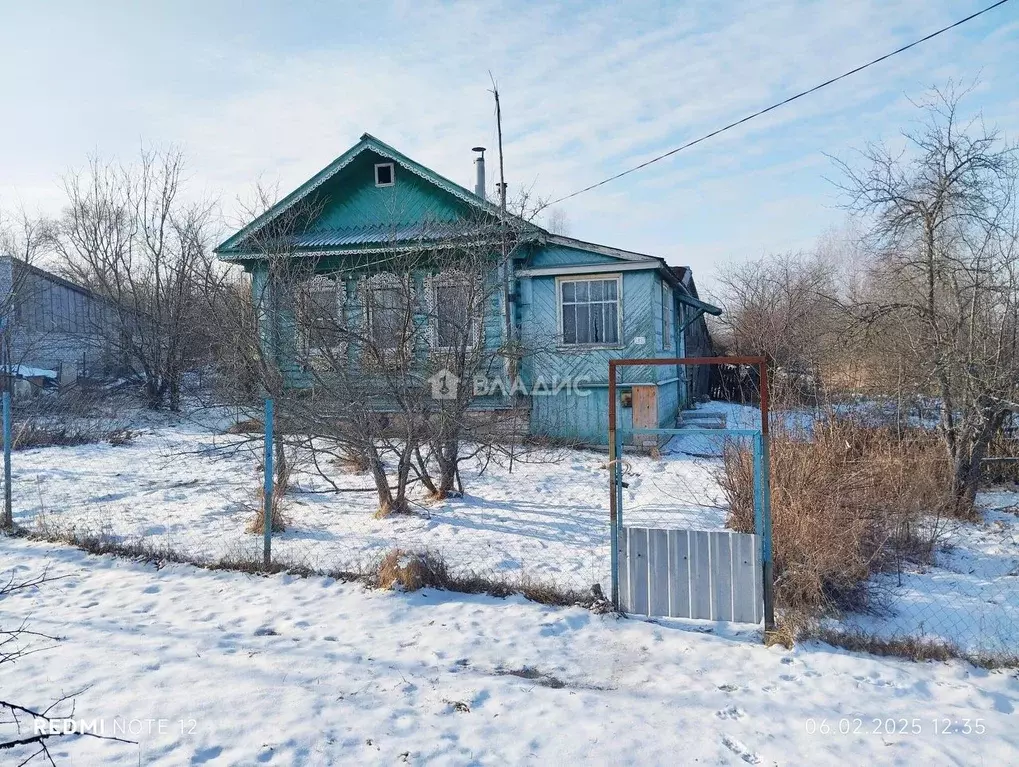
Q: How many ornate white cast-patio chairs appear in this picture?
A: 0